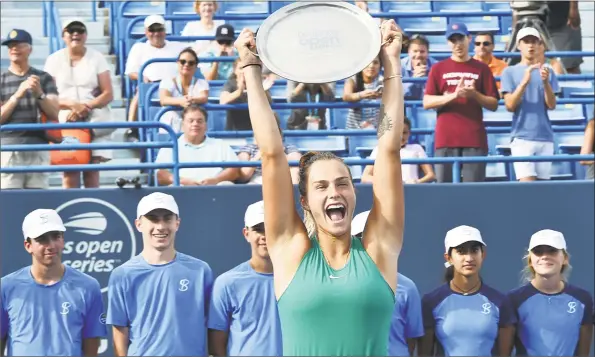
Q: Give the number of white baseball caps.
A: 9